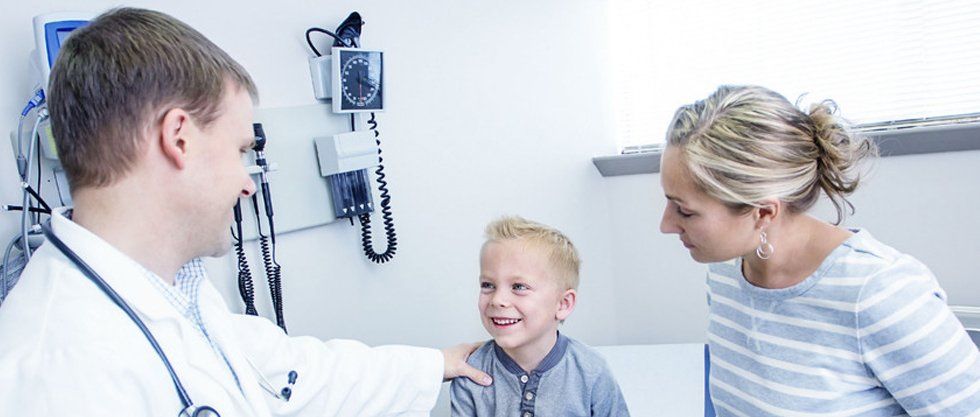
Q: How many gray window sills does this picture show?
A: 1